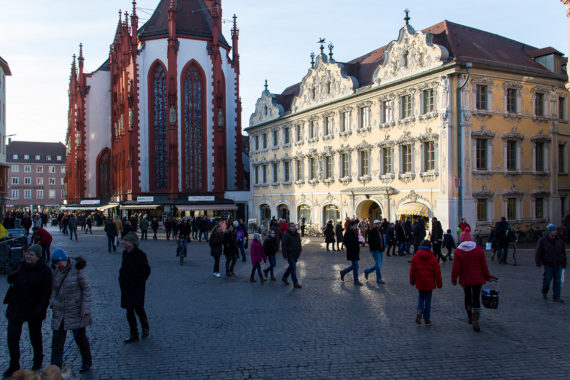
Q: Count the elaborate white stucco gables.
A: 3